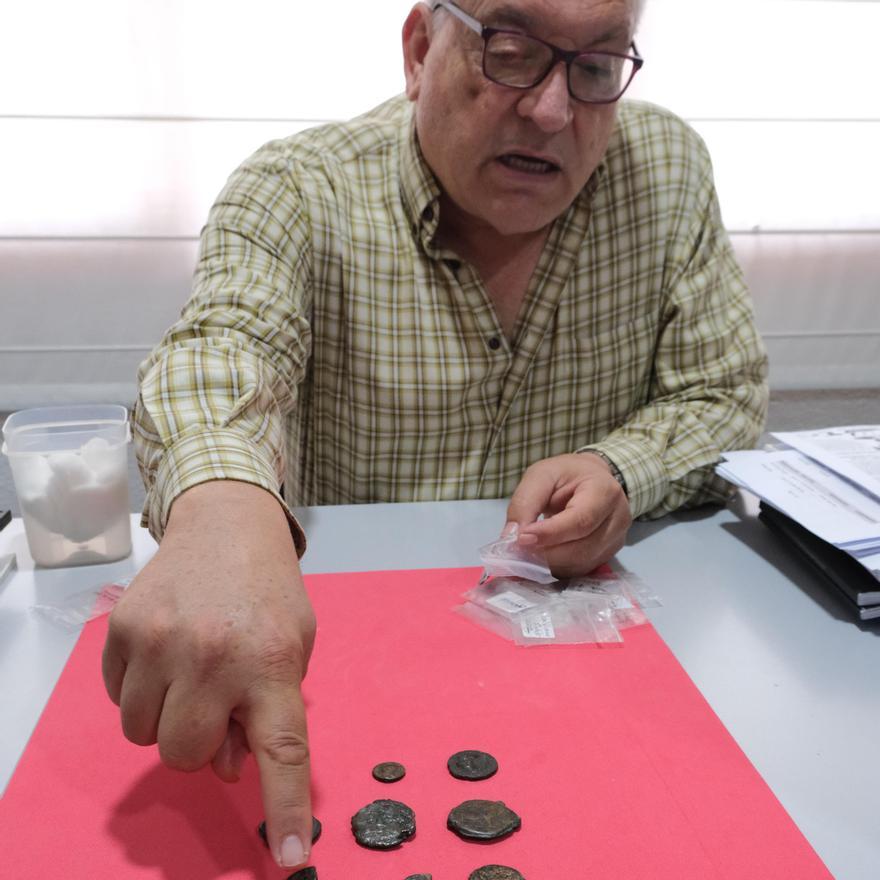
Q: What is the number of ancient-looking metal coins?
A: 8